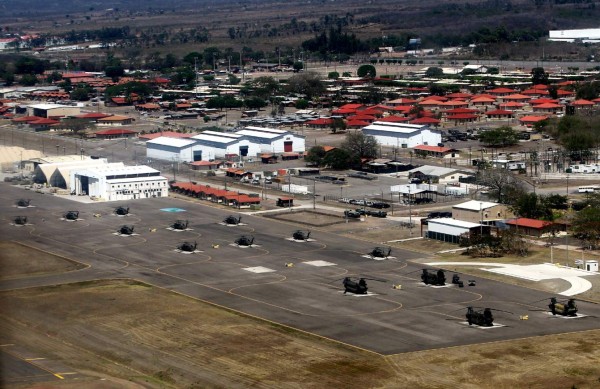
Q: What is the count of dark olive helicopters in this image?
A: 15